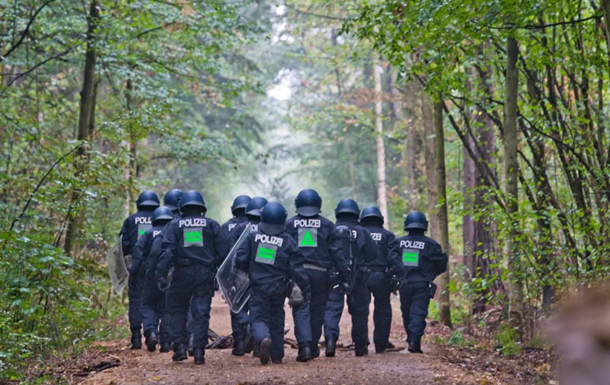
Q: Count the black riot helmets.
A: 11